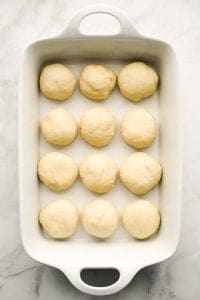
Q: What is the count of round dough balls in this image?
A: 12